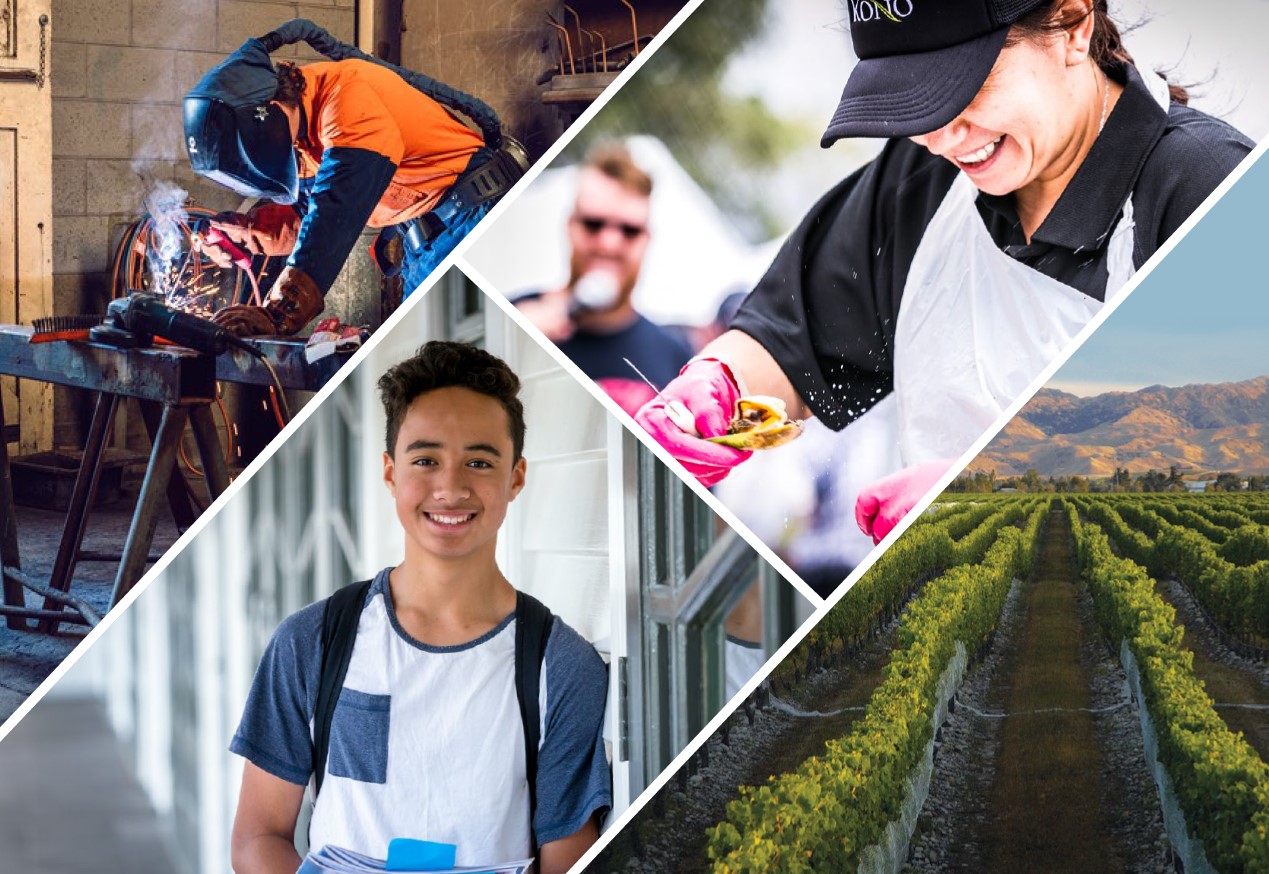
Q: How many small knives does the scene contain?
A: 1